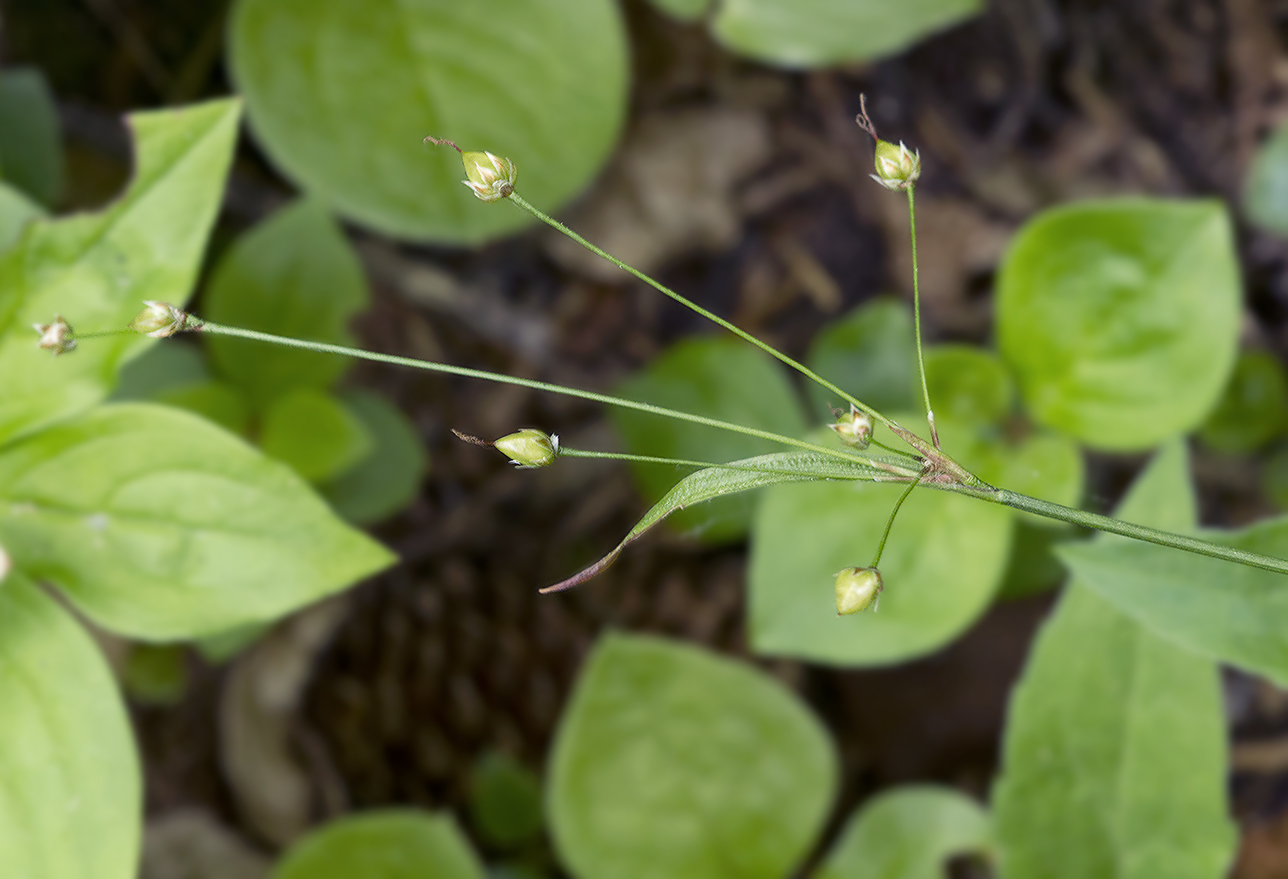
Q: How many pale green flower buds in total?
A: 7